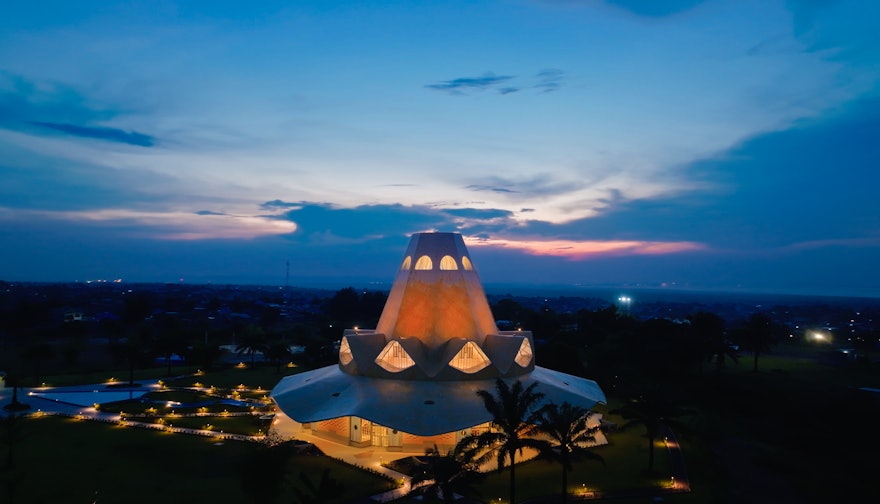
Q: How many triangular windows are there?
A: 4